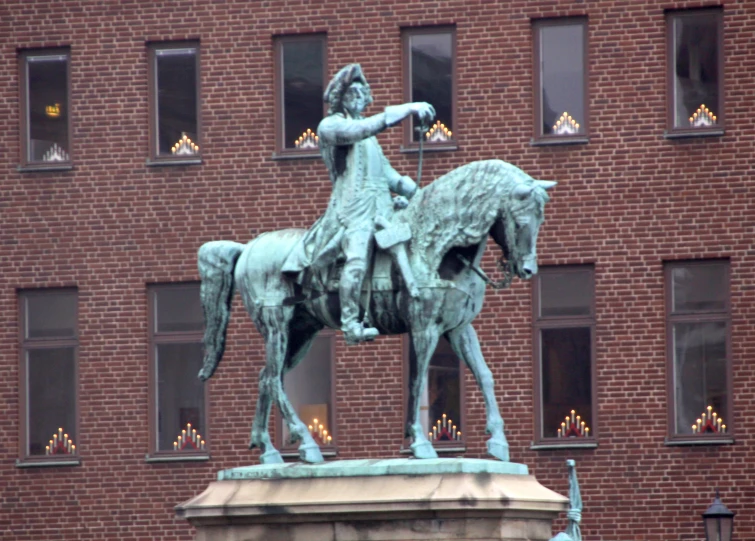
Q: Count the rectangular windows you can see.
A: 12